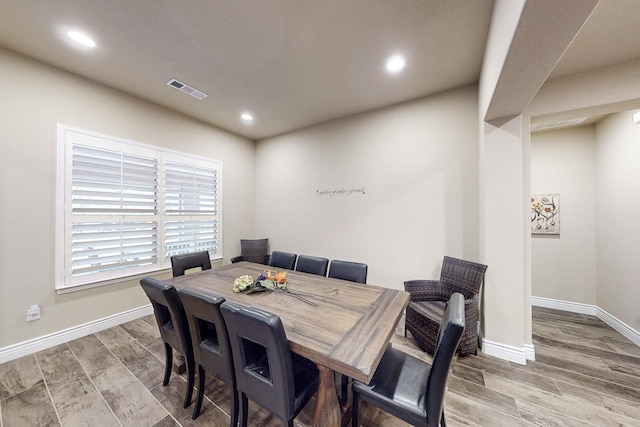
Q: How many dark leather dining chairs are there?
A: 8